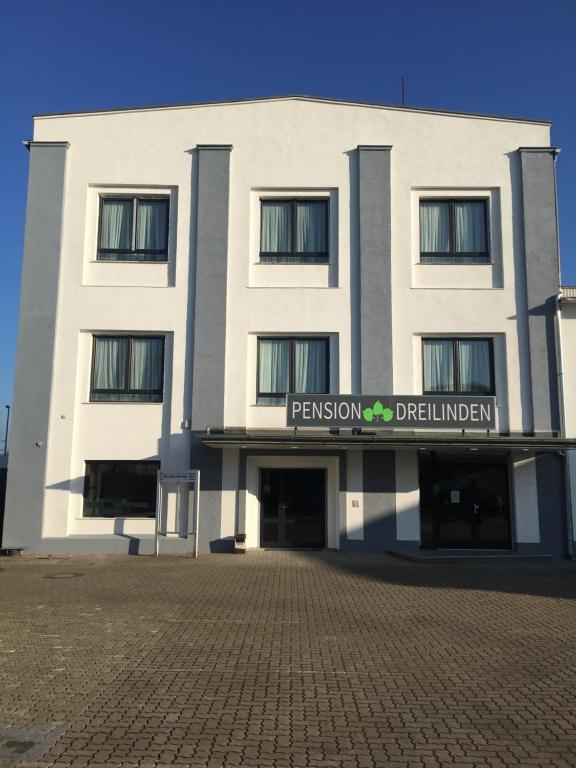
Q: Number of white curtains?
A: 12